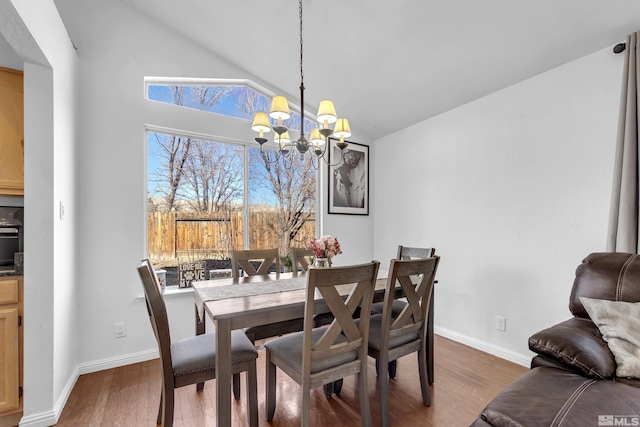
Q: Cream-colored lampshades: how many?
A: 6